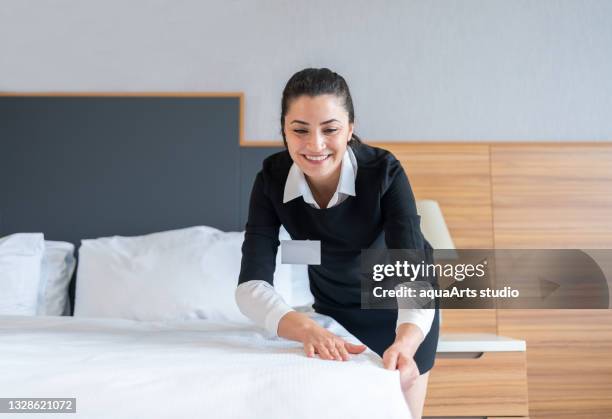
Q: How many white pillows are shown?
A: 3